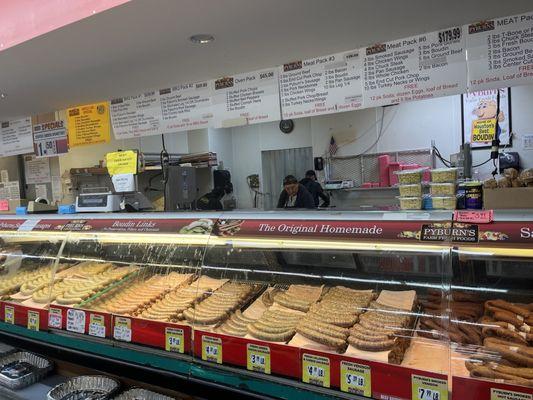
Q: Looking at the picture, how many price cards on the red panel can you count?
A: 13